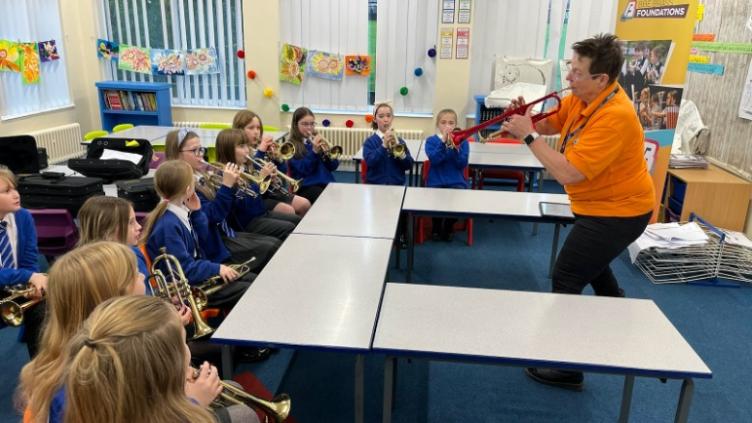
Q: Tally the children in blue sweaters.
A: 11